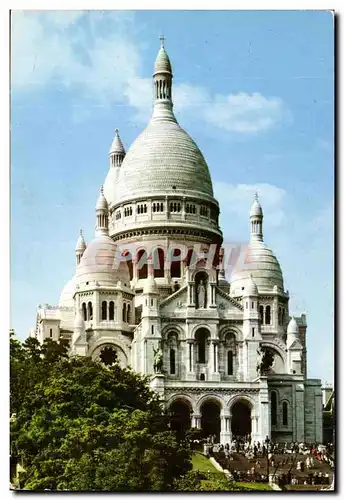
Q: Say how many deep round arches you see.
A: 3